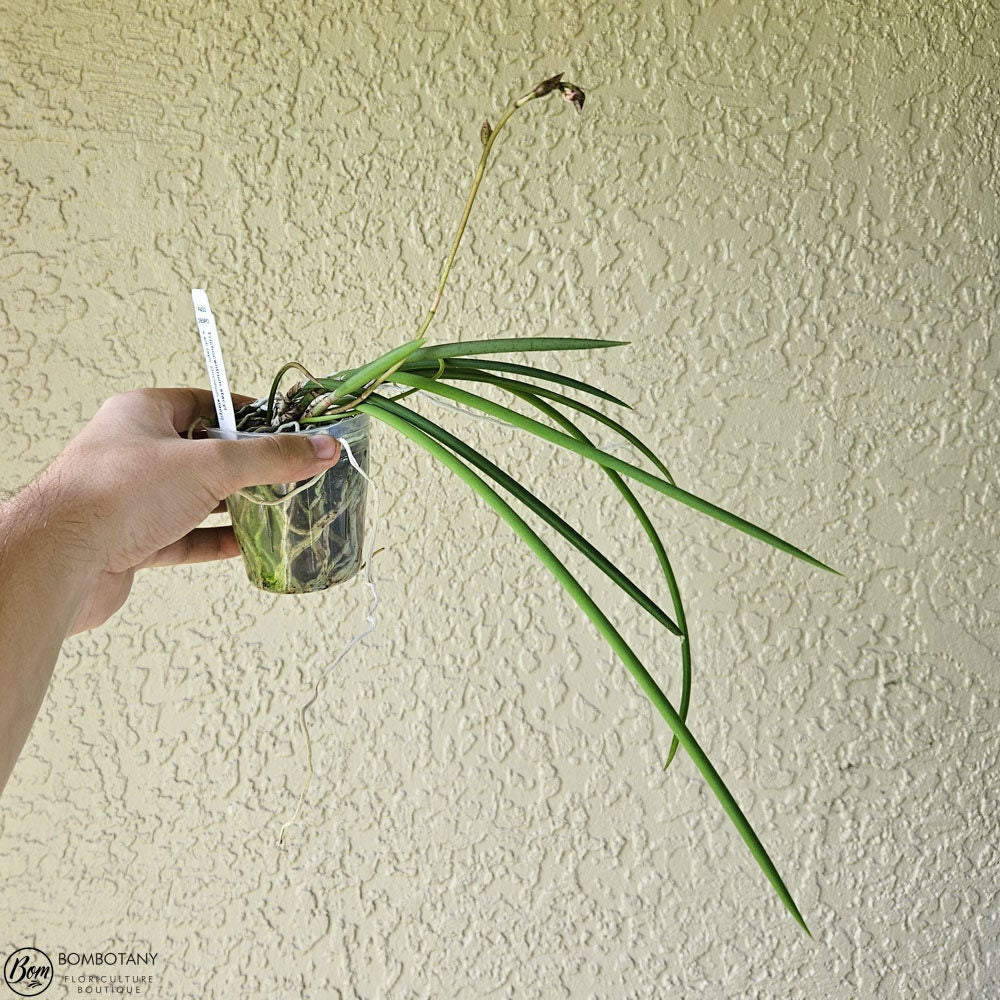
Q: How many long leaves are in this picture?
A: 7